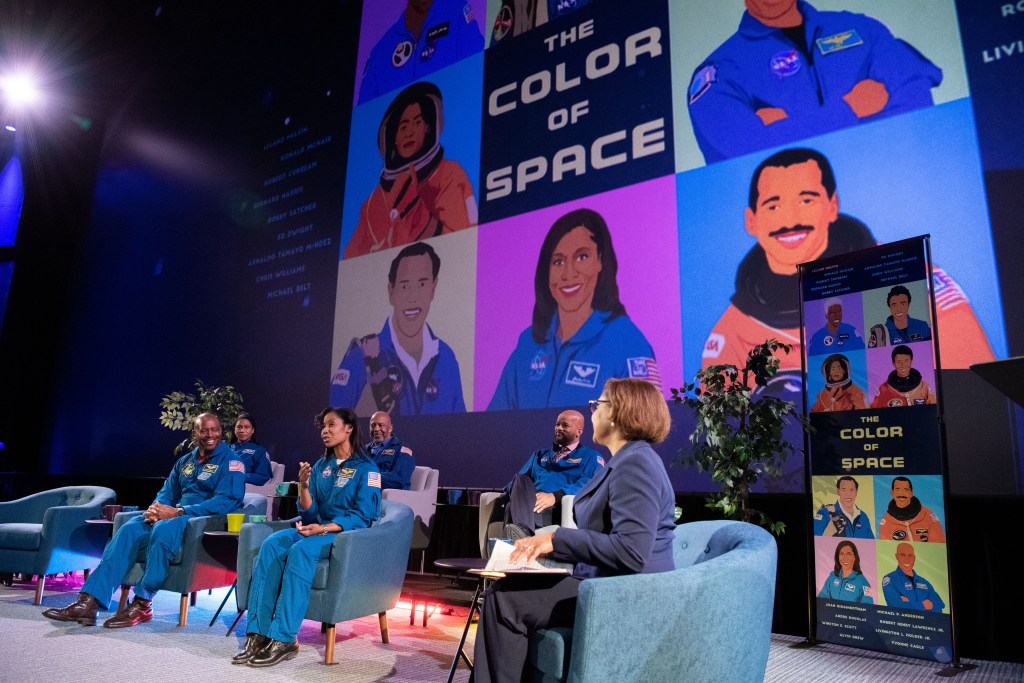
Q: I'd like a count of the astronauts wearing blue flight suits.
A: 5